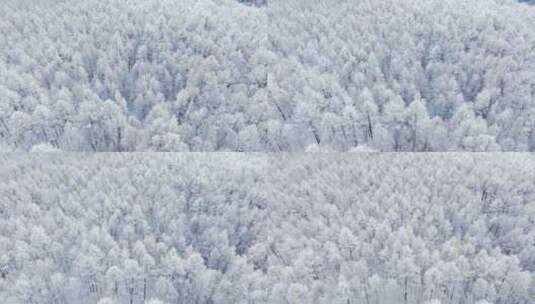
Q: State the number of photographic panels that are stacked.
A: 4